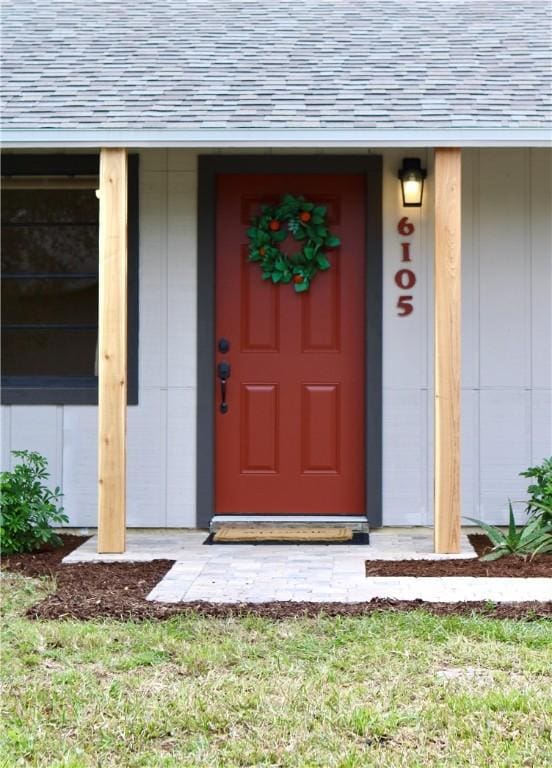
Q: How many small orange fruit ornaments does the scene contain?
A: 4